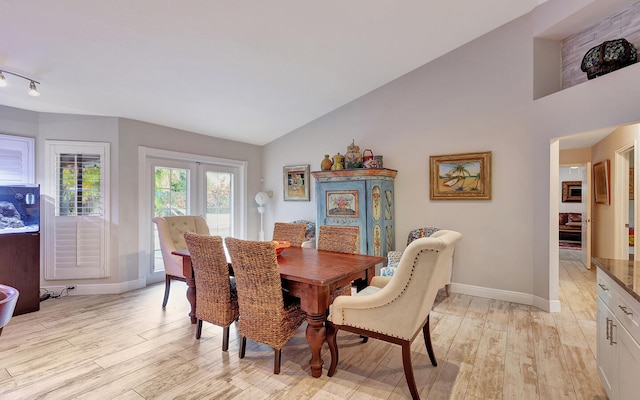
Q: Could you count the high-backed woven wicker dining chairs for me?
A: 4